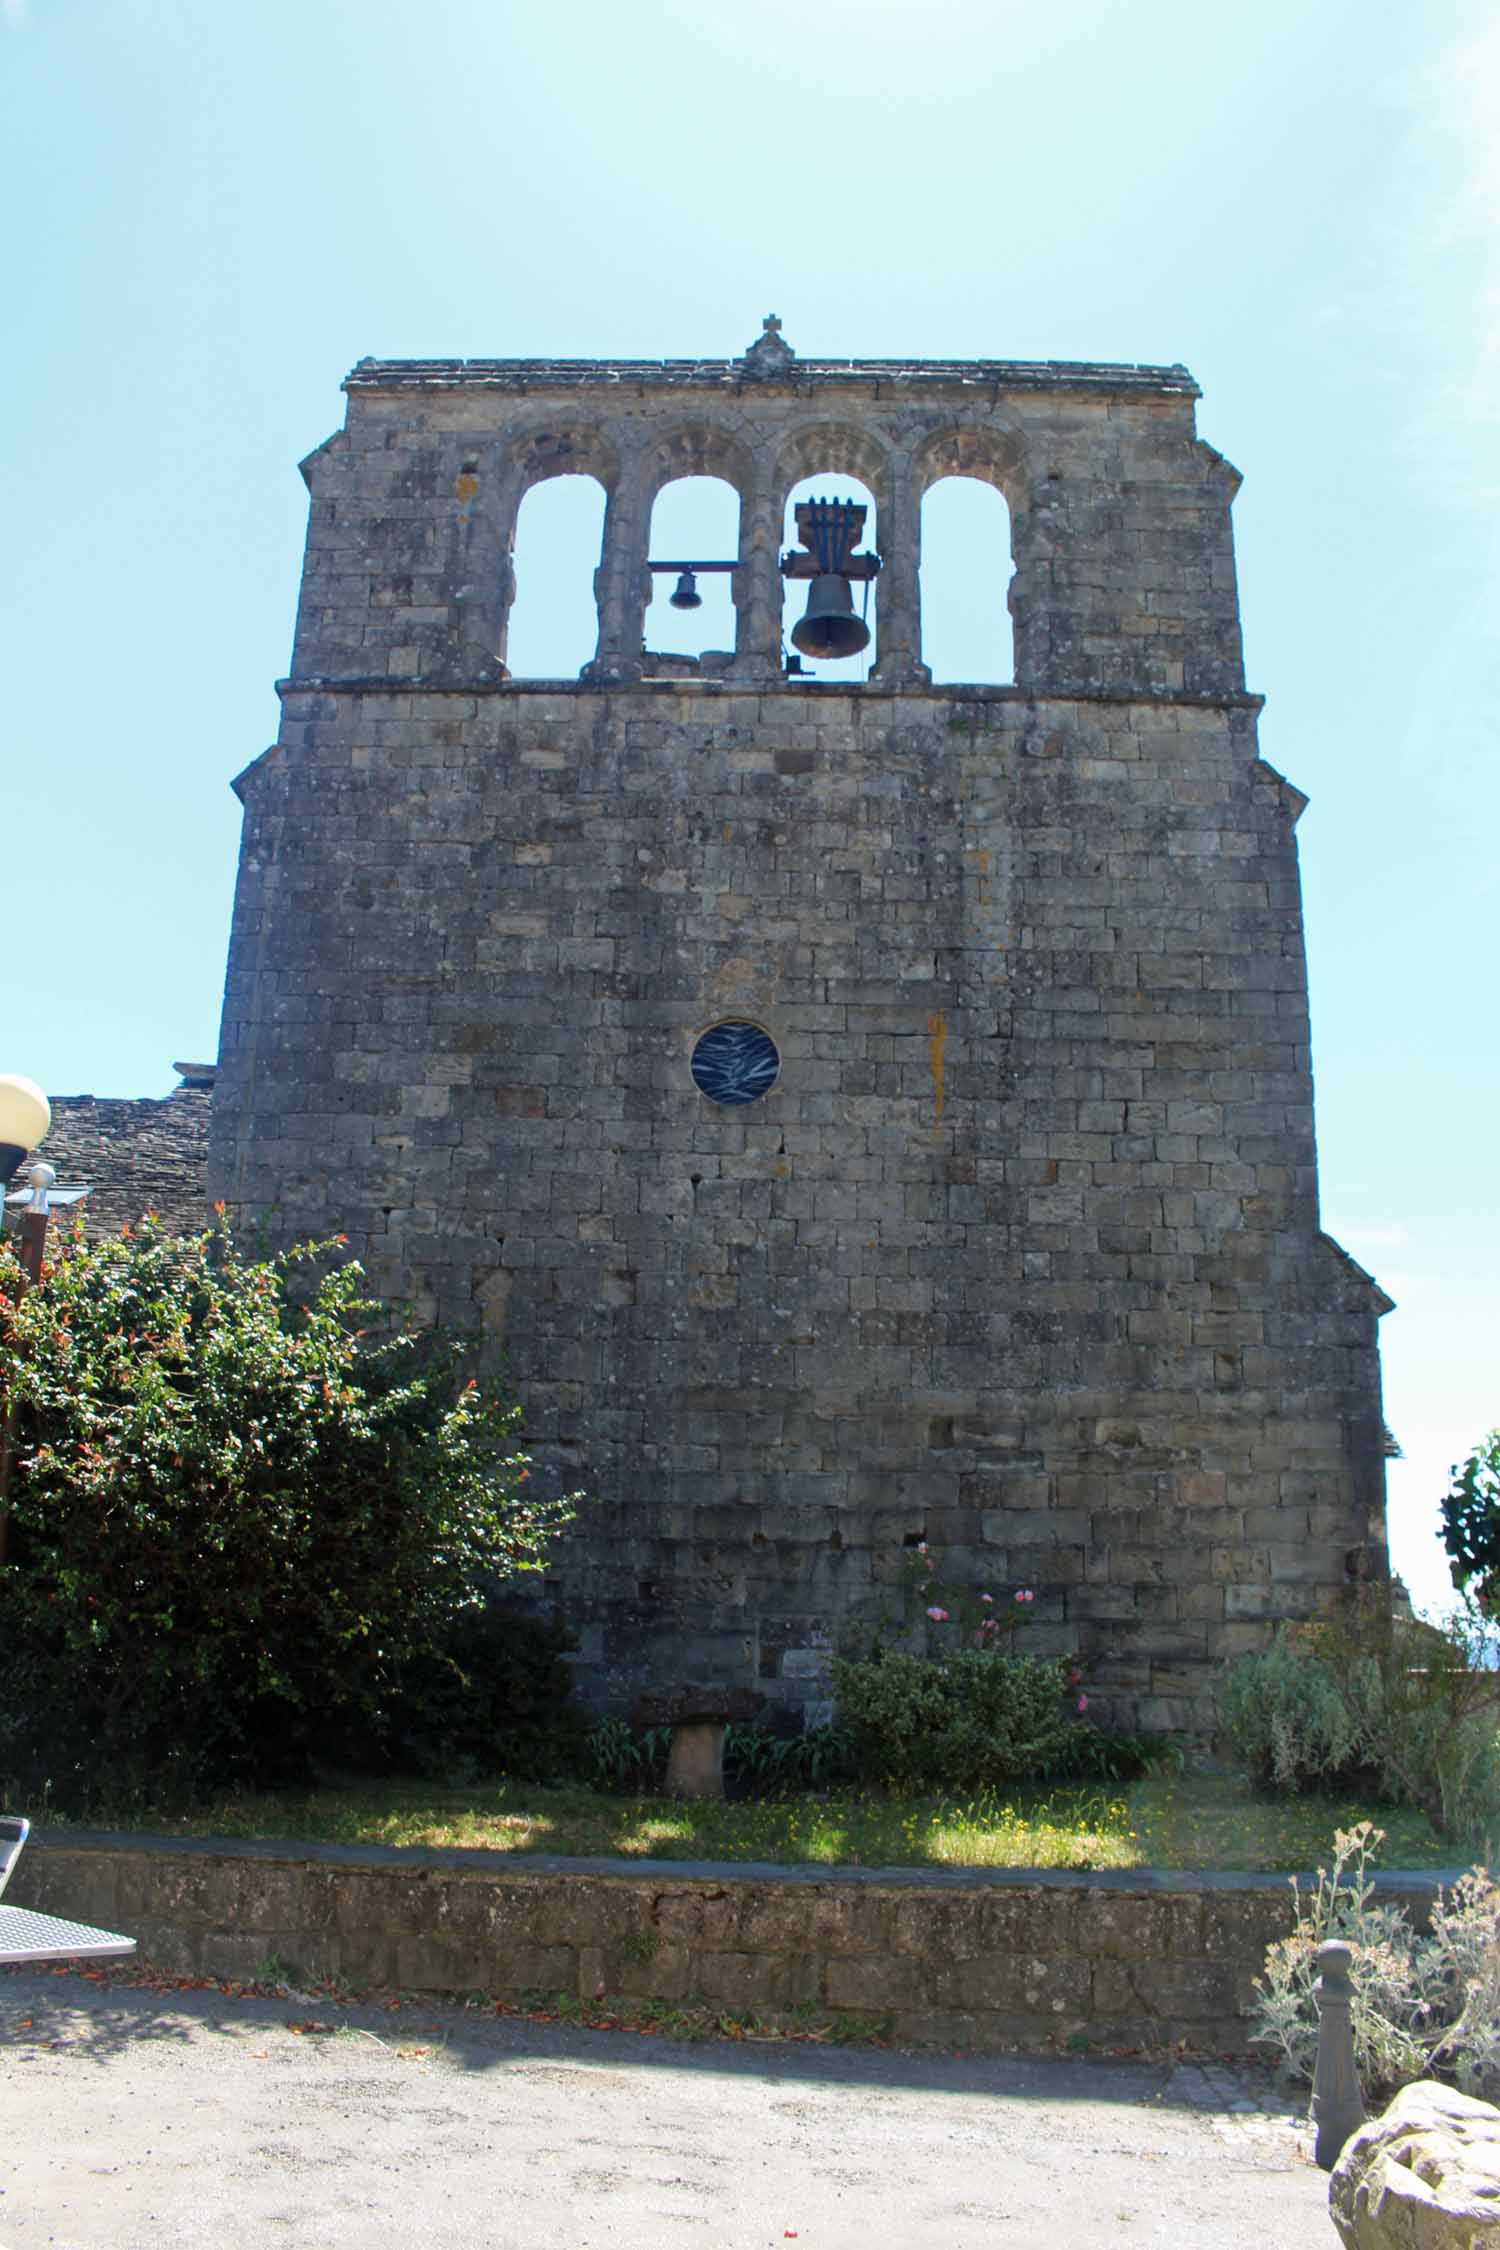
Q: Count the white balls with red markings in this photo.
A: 0